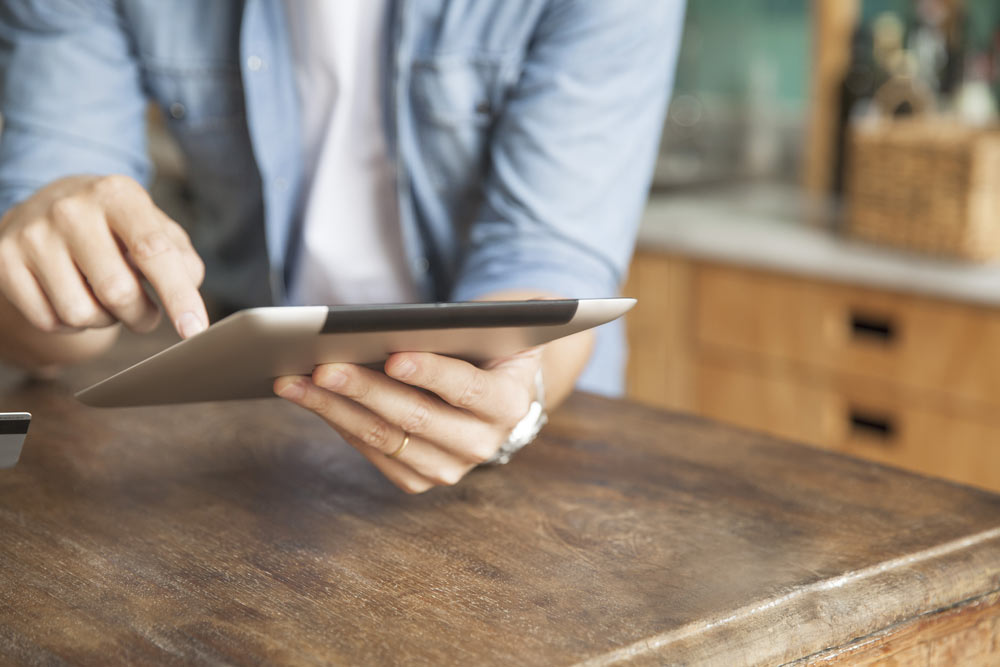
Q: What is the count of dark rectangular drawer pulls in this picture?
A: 2